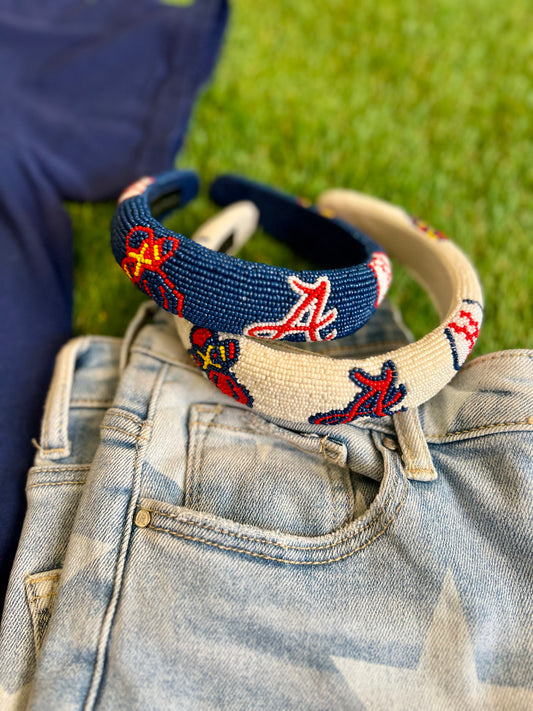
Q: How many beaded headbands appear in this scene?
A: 2